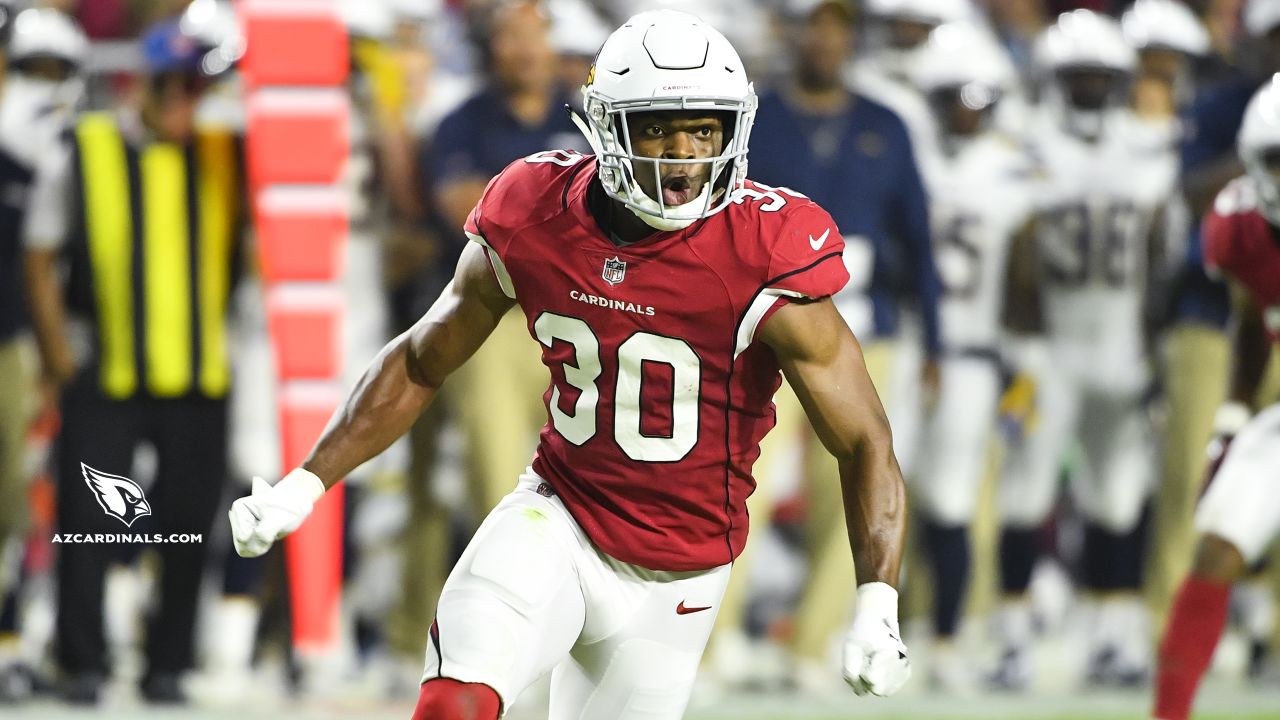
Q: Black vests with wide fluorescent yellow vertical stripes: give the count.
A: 1